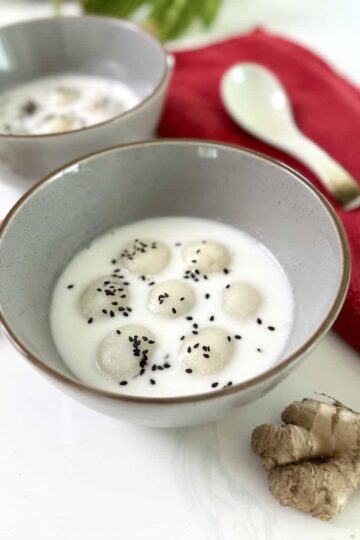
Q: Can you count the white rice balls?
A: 7